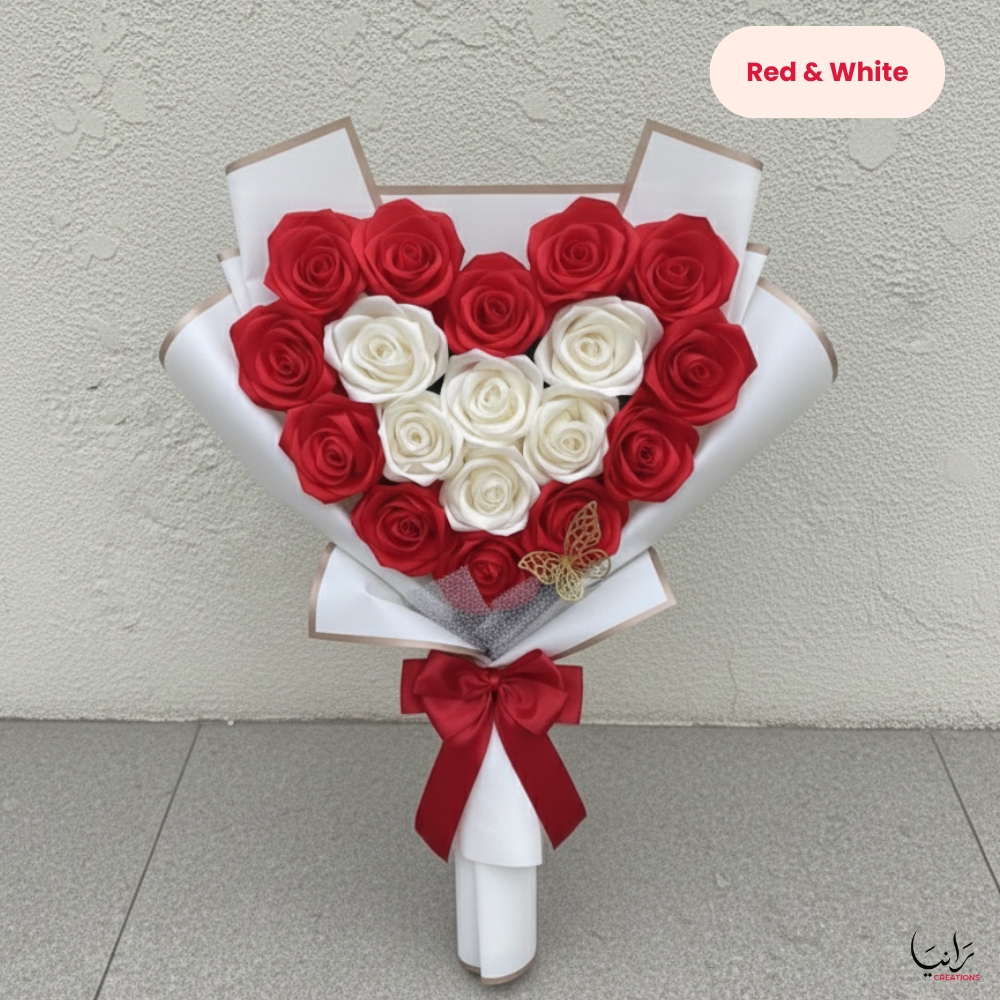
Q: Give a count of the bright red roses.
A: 12